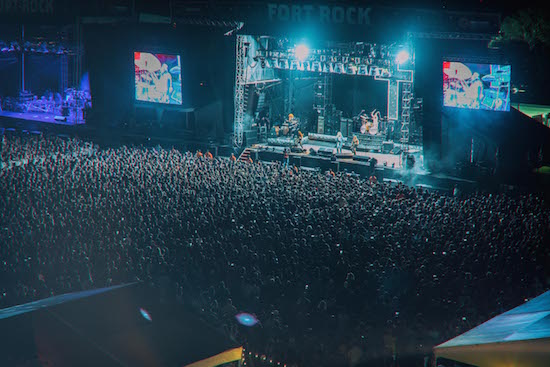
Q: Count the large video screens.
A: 2